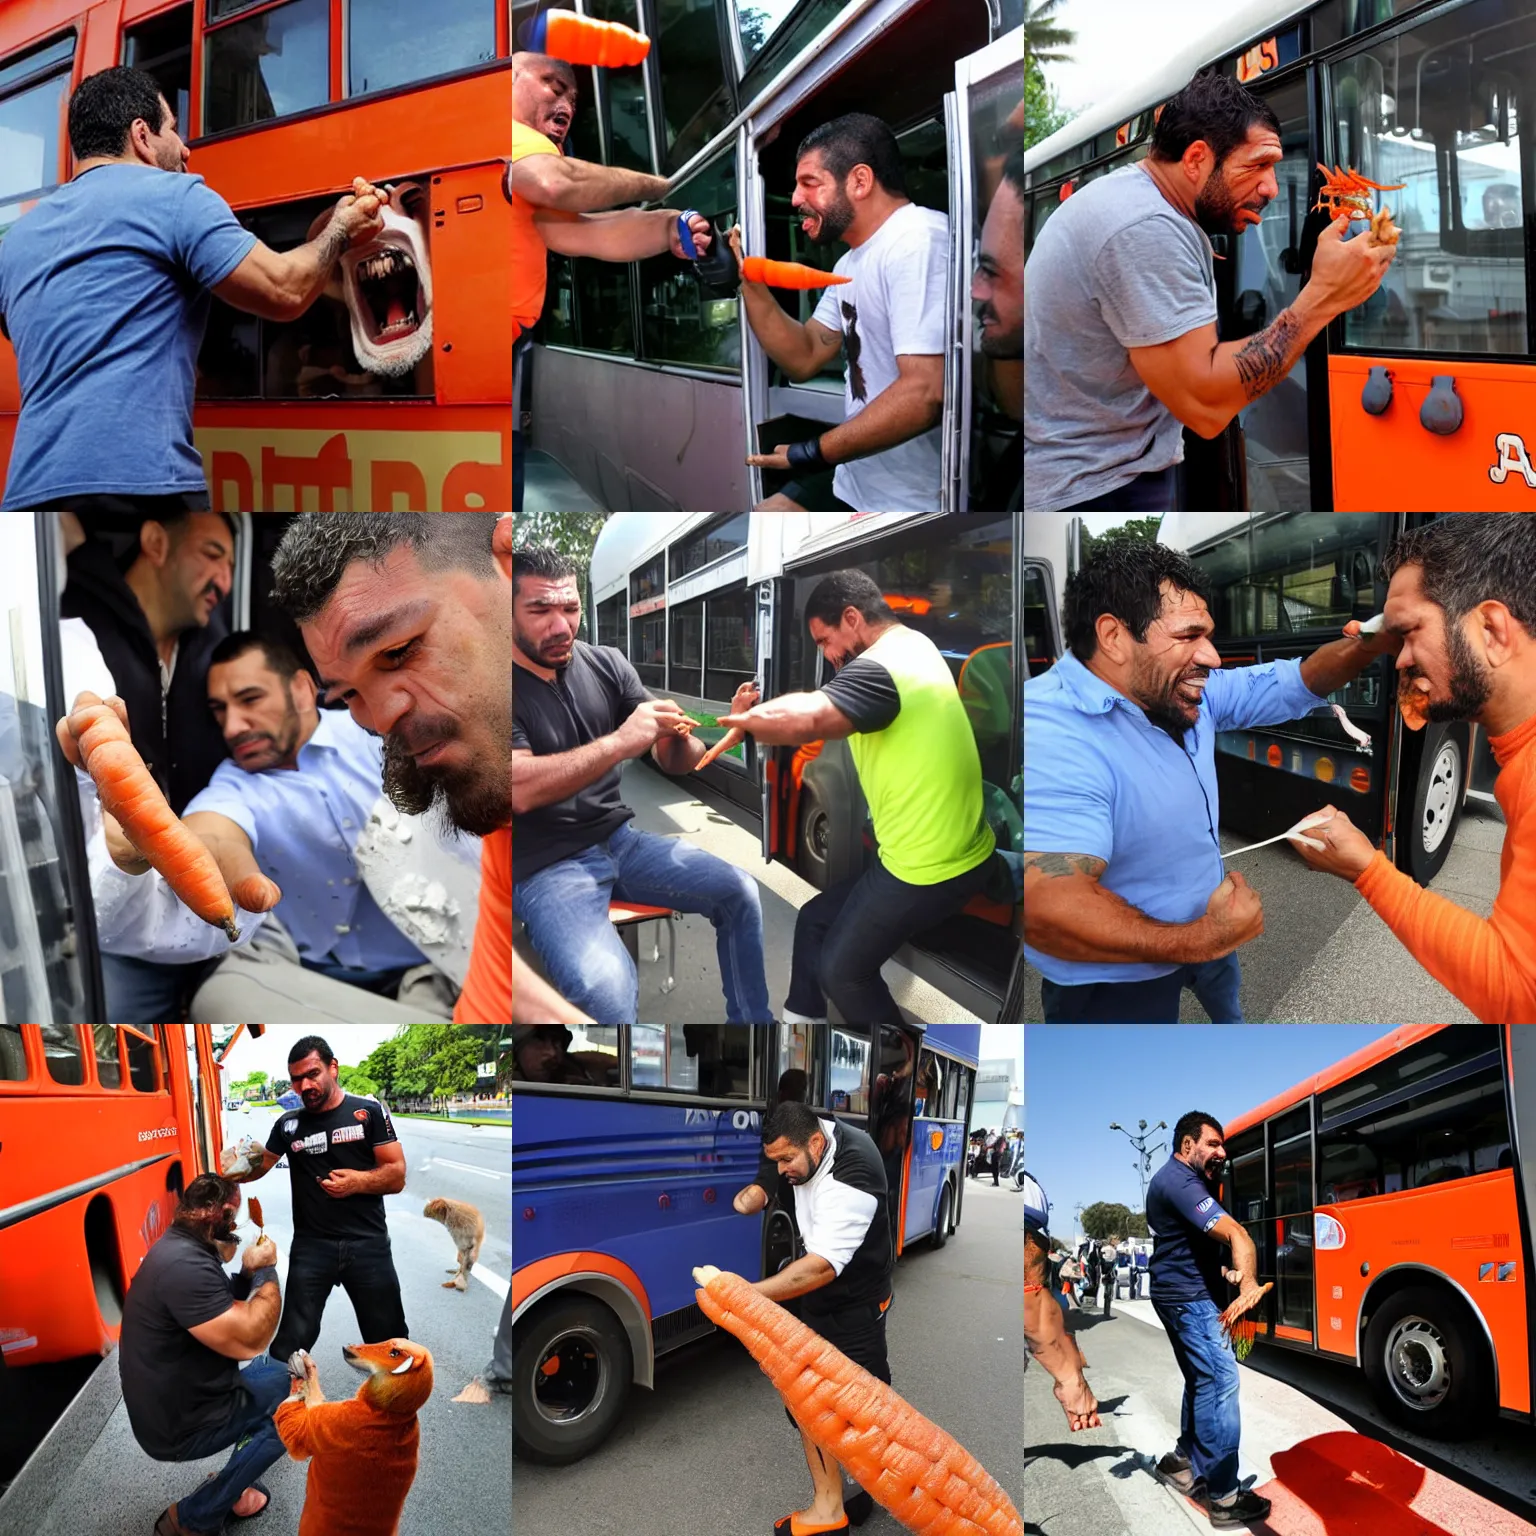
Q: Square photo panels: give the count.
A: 9